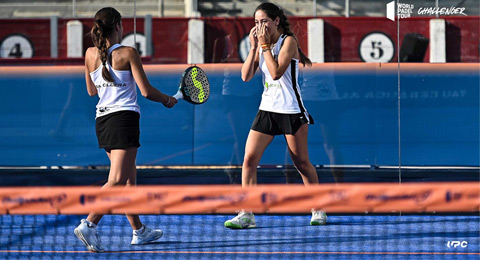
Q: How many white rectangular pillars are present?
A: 4